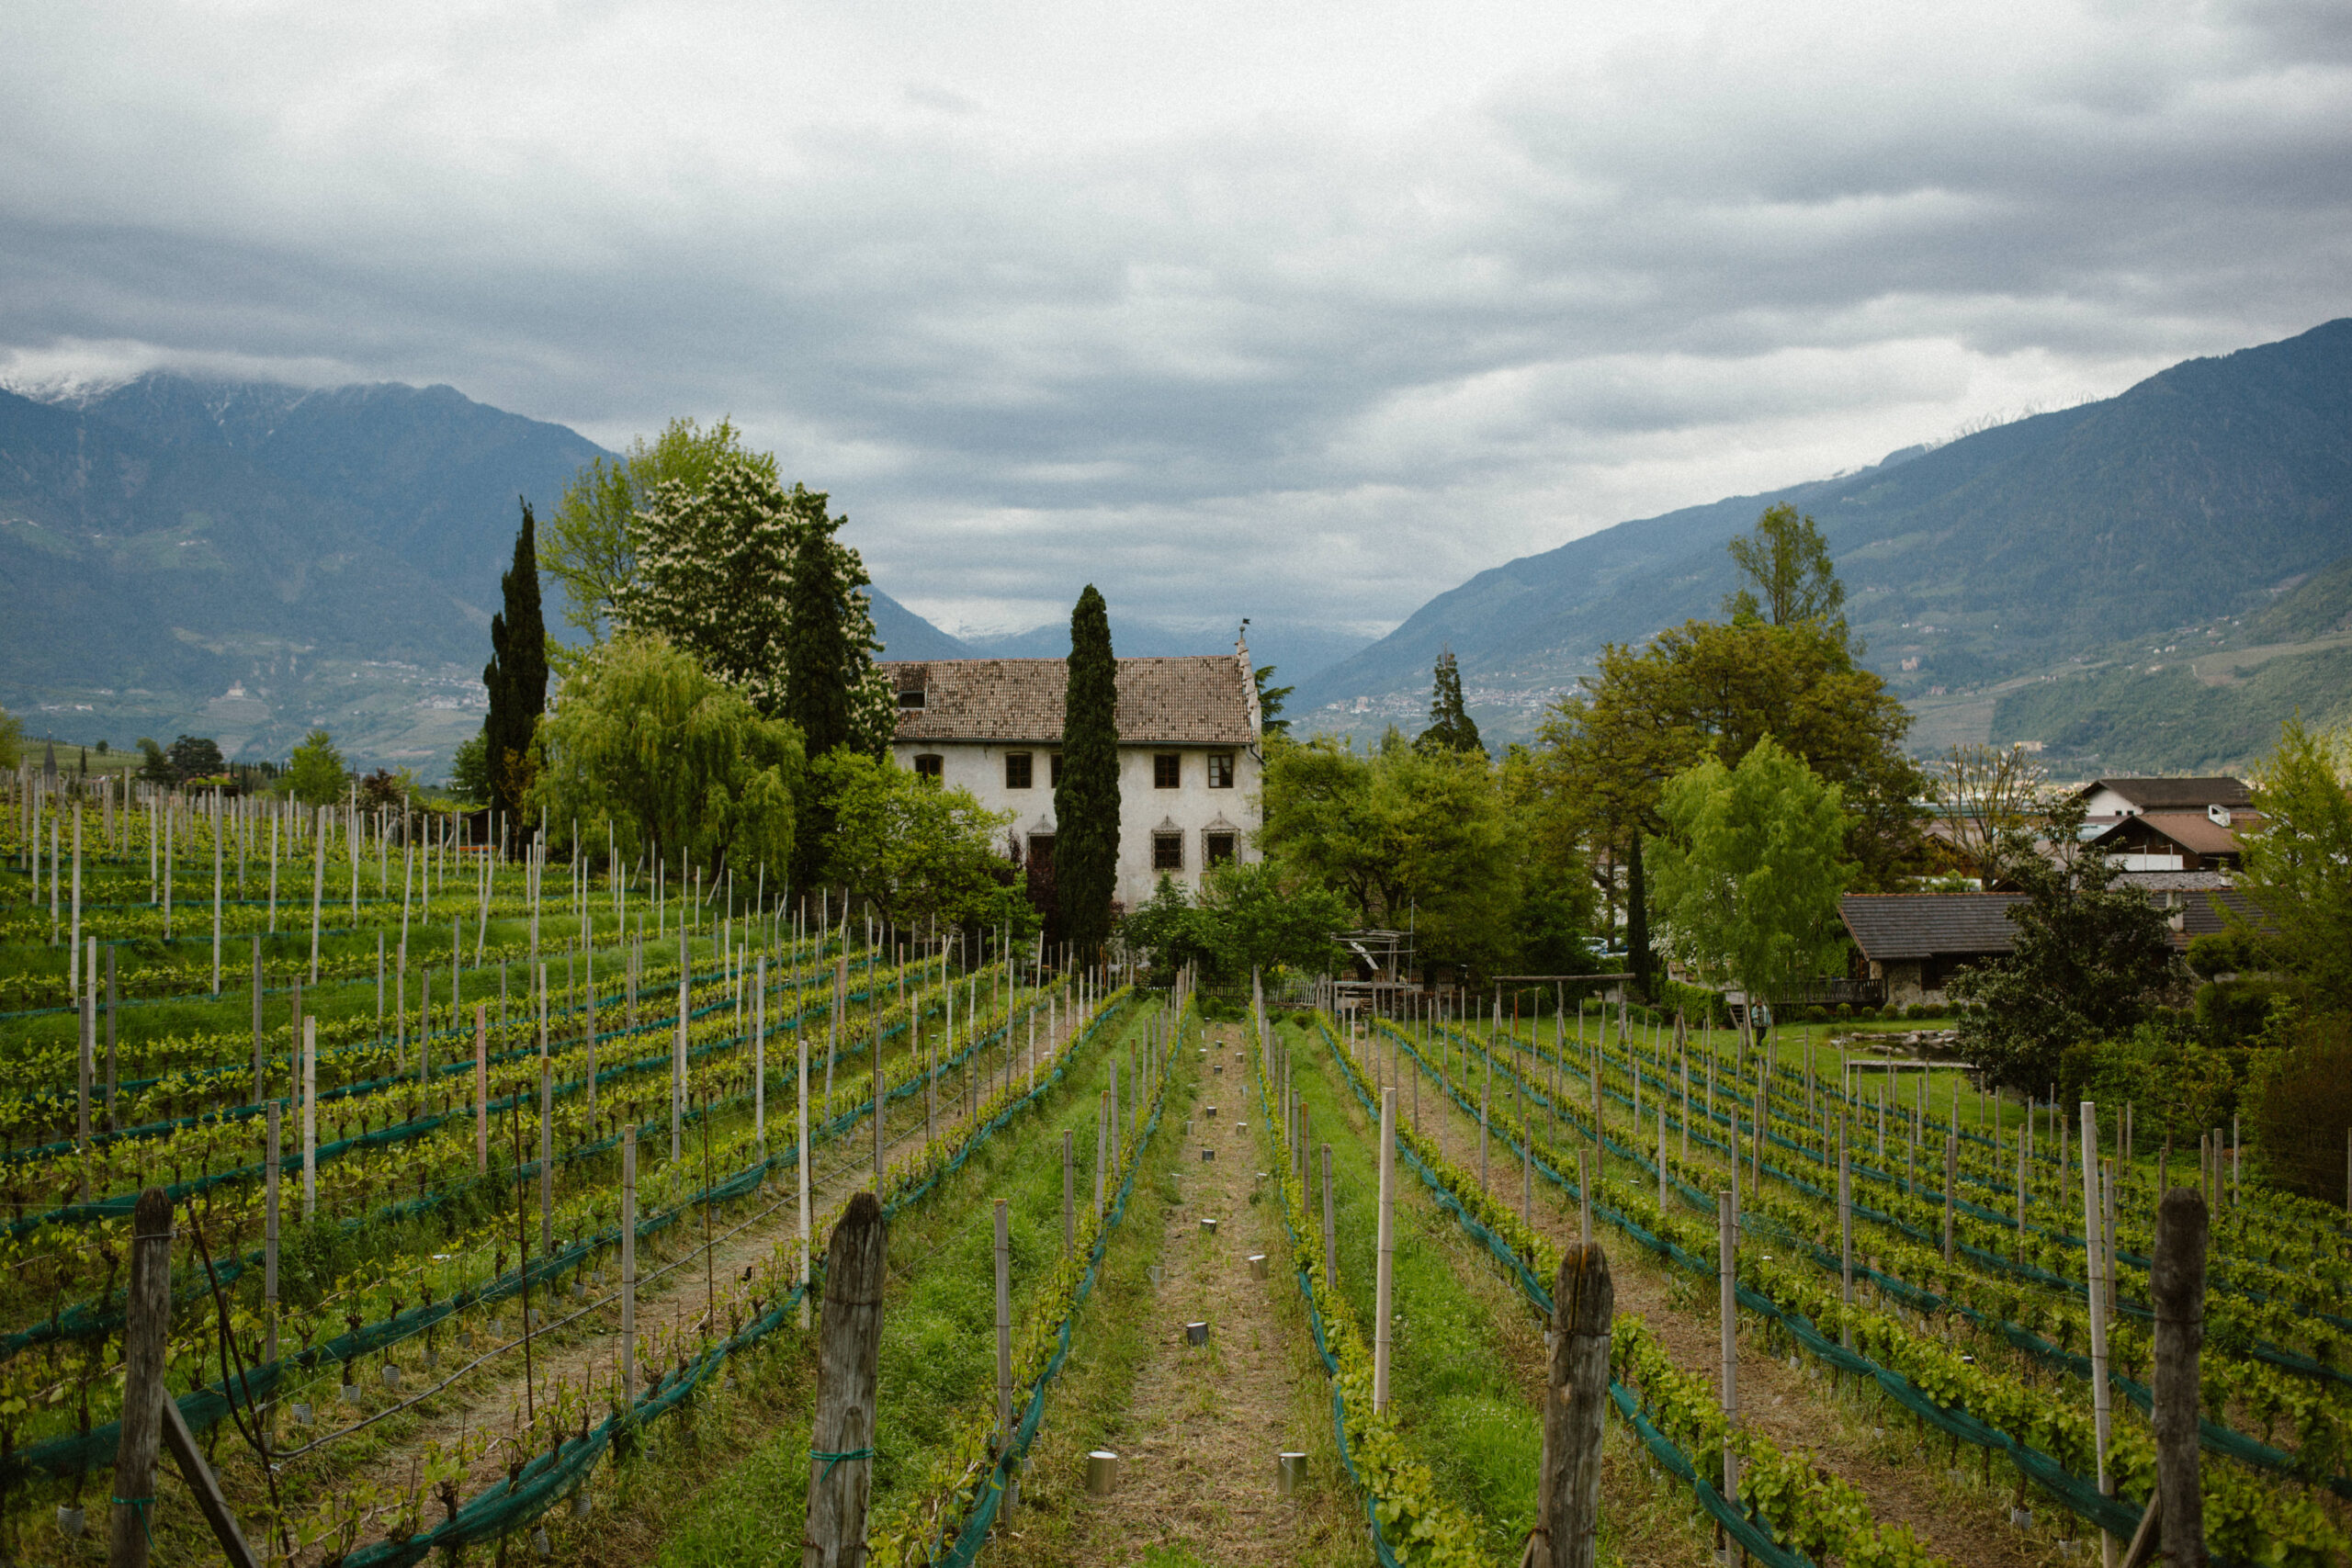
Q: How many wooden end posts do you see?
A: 4